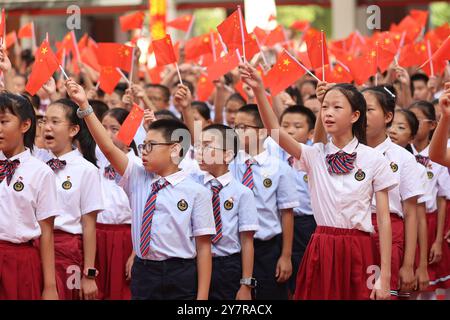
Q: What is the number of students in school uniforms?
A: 11